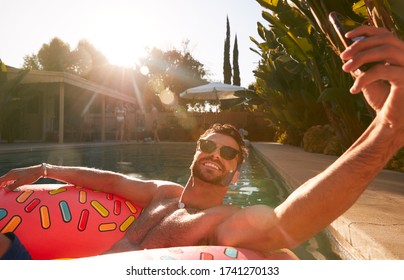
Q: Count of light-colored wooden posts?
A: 2